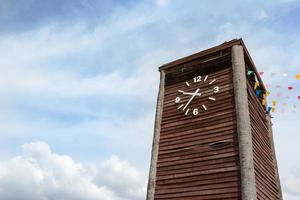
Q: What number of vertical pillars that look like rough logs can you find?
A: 3